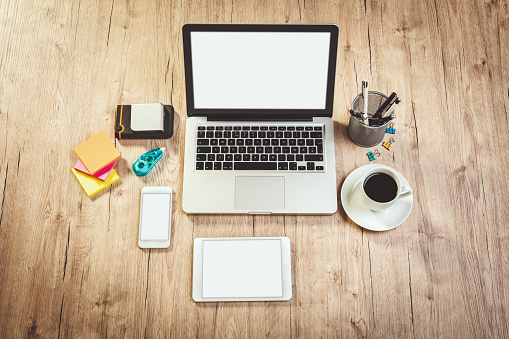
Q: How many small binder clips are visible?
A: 3